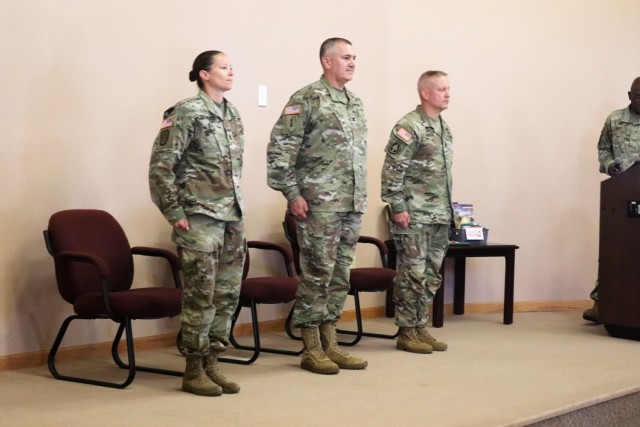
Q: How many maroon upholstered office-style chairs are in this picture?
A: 3